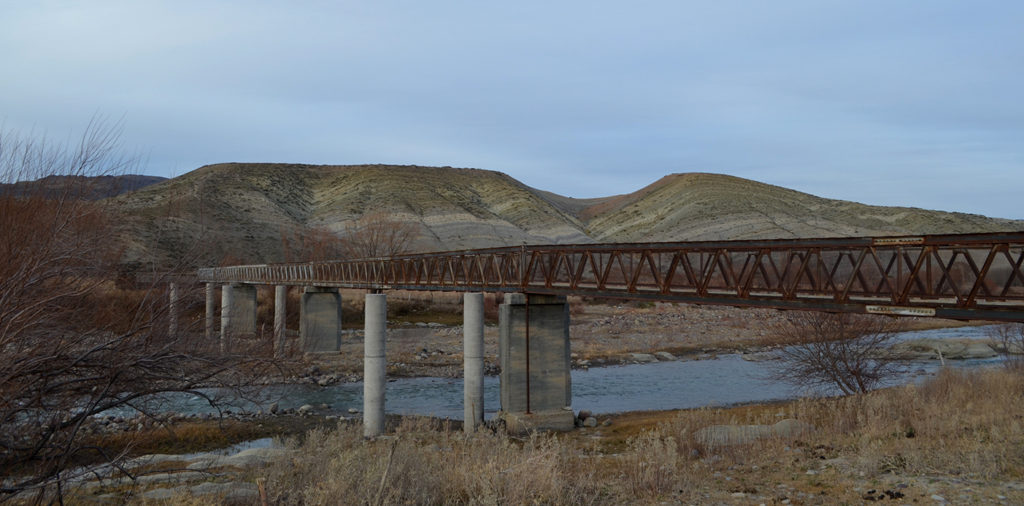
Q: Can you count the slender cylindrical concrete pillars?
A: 6